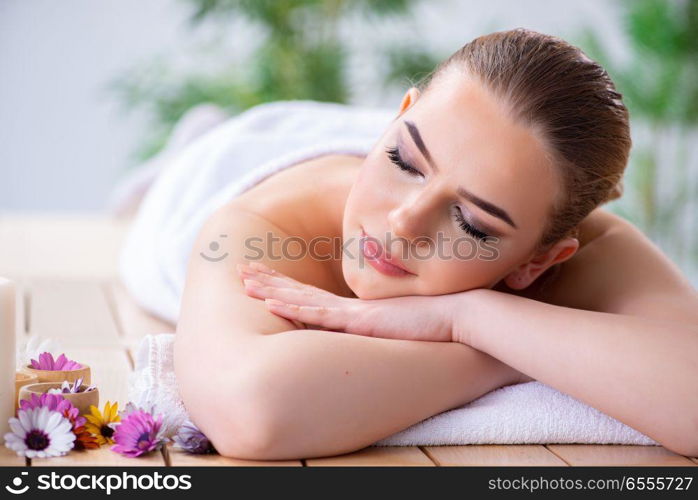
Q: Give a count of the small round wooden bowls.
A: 3